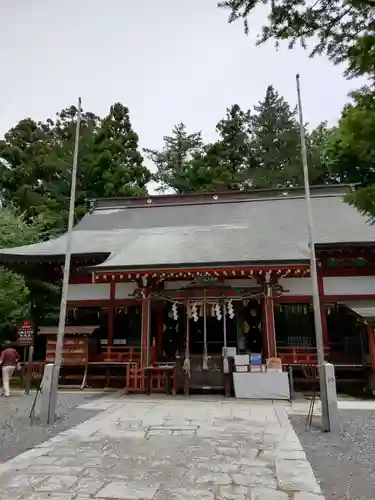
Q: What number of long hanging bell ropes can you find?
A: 3